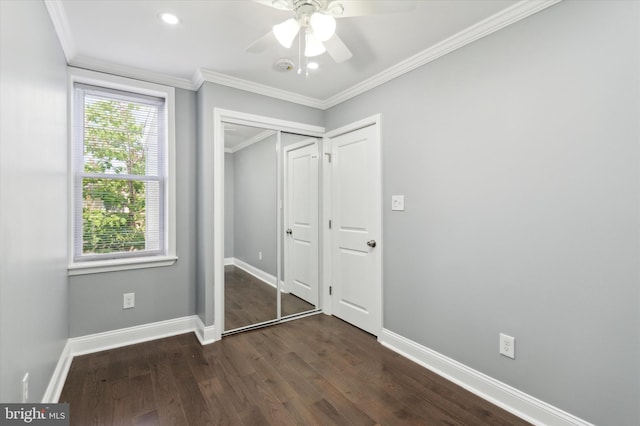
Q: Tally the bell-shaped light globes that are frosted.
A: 3